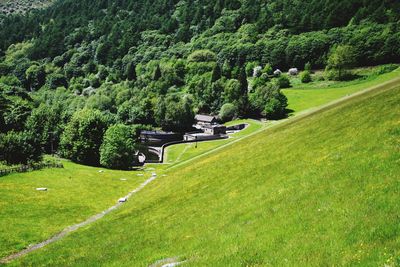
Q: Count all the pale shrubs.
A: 3